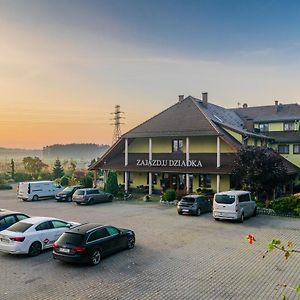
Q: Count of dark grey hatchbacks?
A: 1